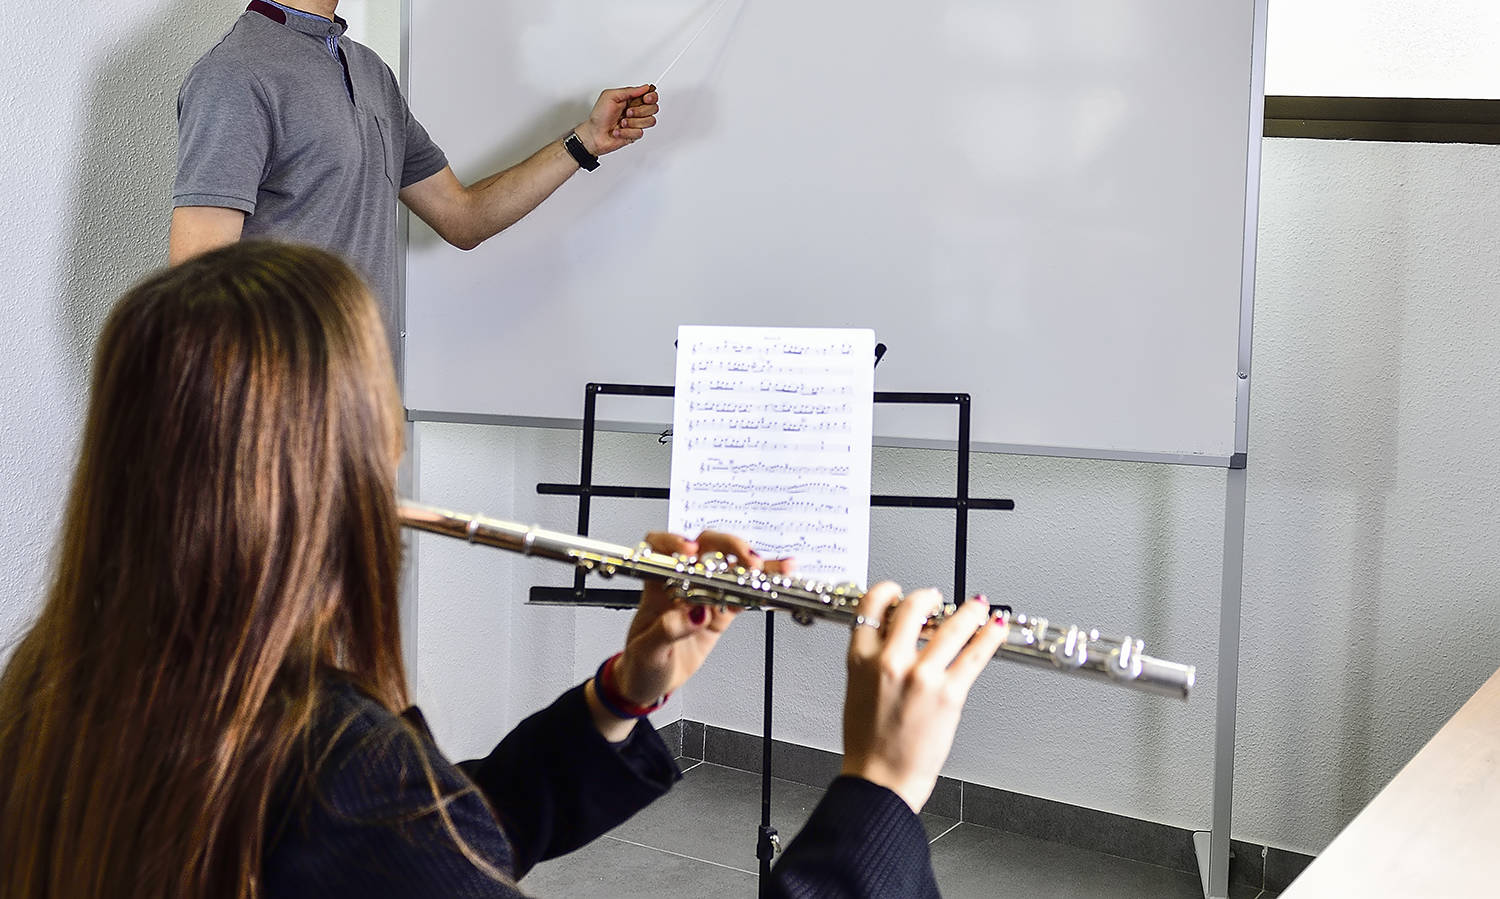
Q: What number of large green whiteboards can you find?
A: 0